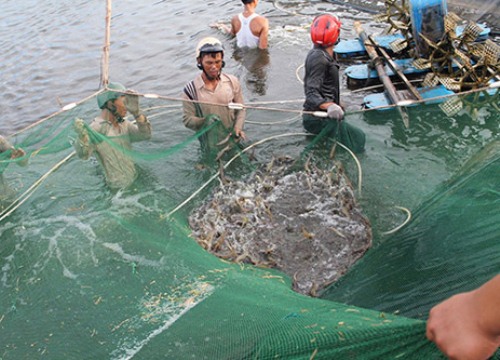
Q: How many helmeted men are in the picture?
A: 3